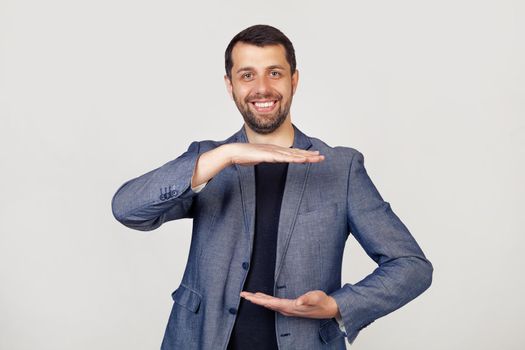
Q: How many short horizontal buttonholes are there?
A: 2